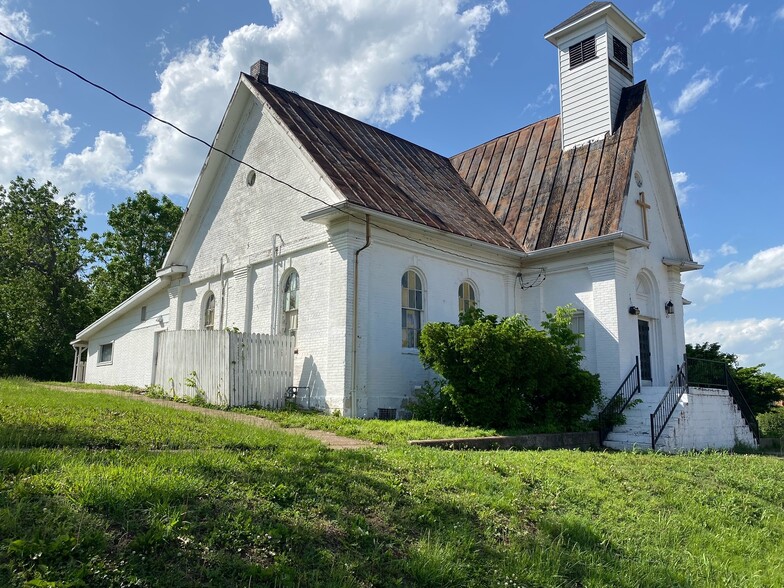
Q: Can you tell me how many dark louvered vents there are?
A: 2